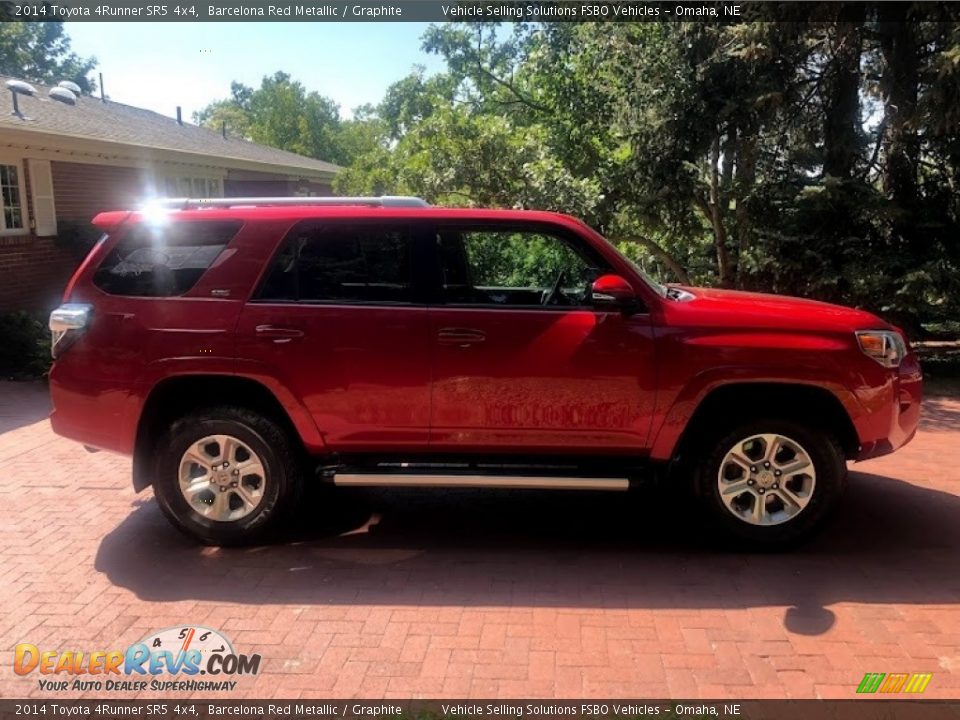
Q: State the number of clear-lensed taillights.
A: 1